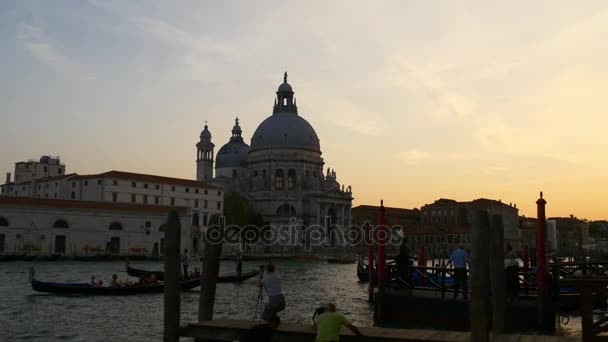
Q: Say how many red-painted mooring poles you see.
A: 5